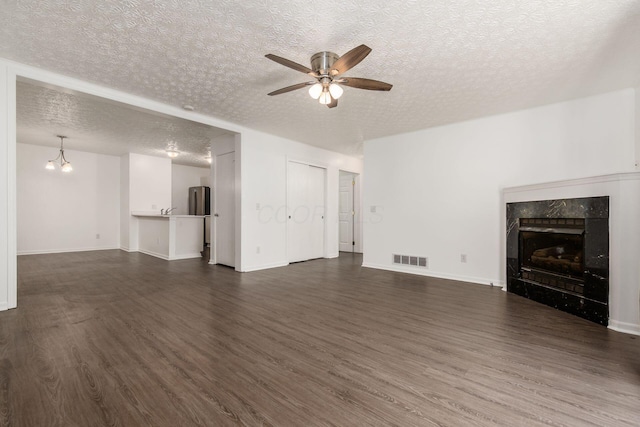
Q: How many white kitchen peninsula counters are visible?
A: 1